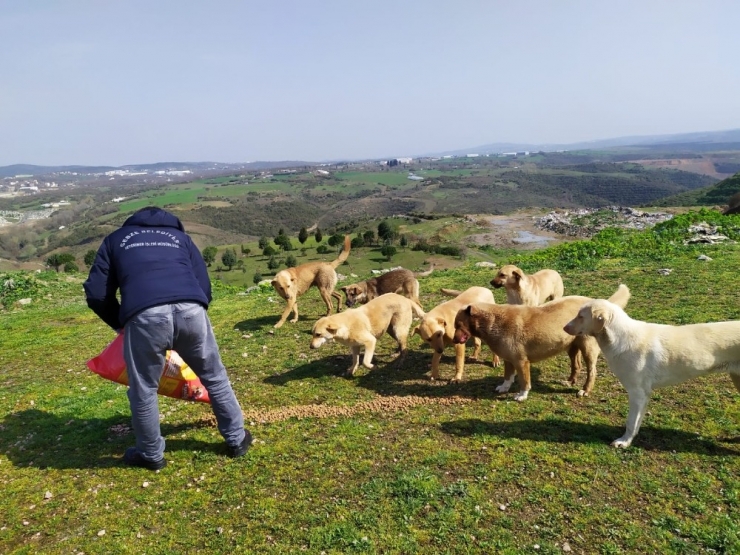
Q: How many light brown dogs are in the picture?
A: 5